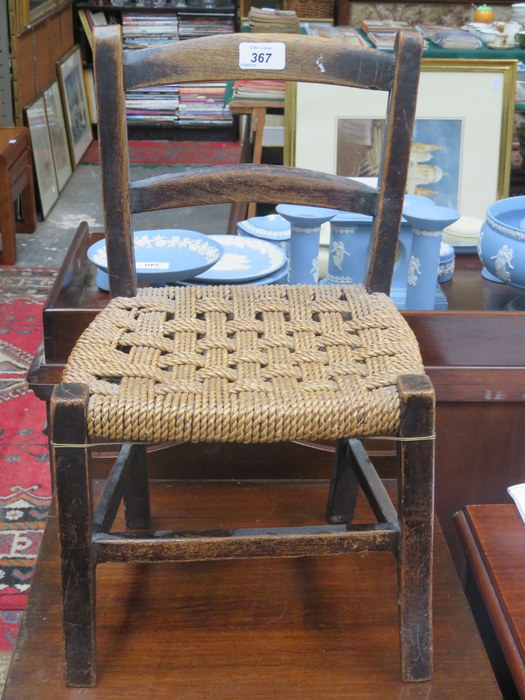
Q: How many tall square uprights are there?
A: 2